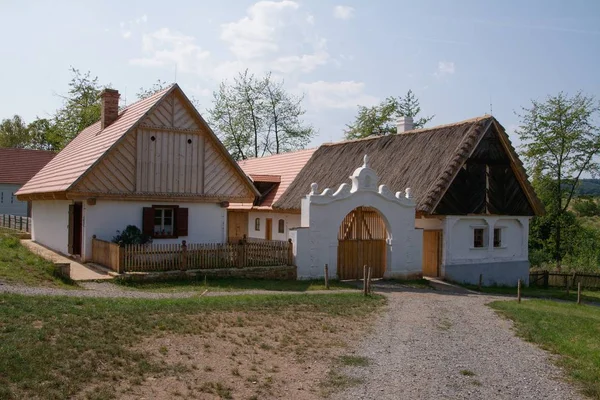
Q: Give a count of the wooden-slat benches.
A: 0